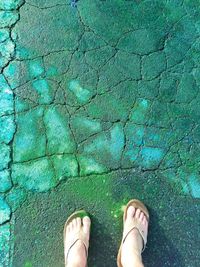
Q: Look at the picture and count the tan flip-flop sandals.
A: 2